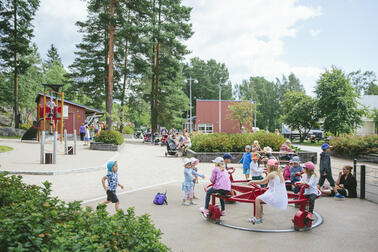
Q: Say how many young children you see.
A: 12